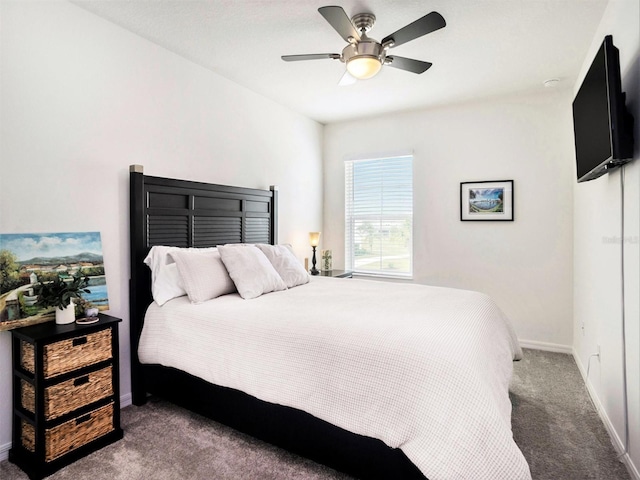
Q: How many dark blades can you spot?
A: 4